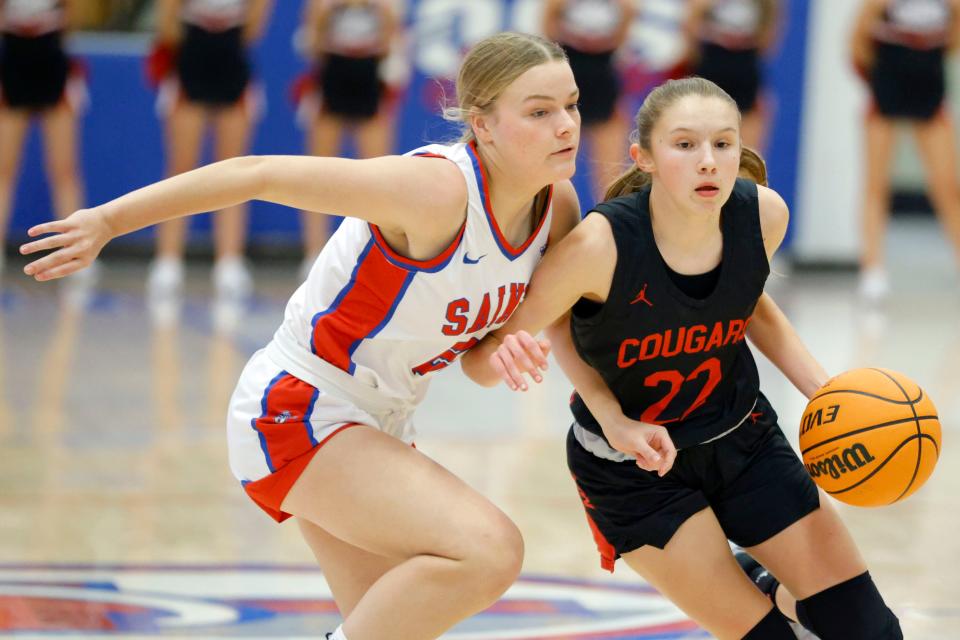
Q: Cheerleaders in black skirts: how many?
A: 6